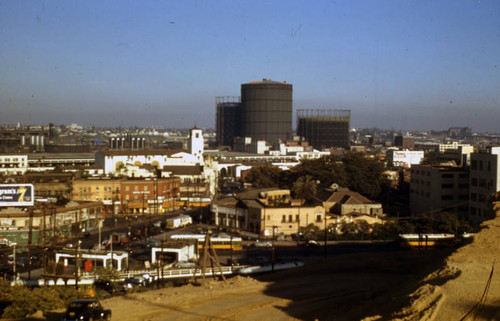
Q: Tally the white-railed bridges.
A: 1